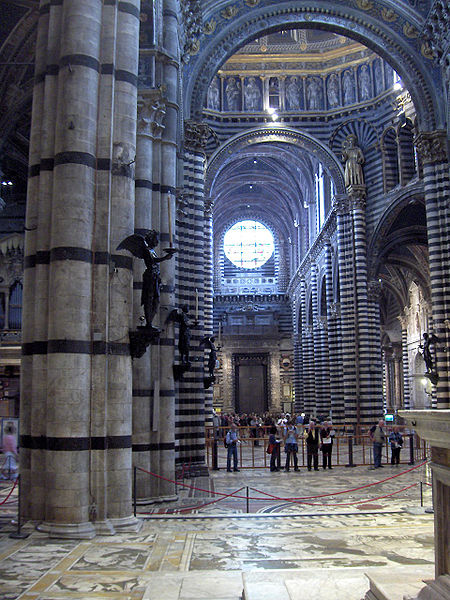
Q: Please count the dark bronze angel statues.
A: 4